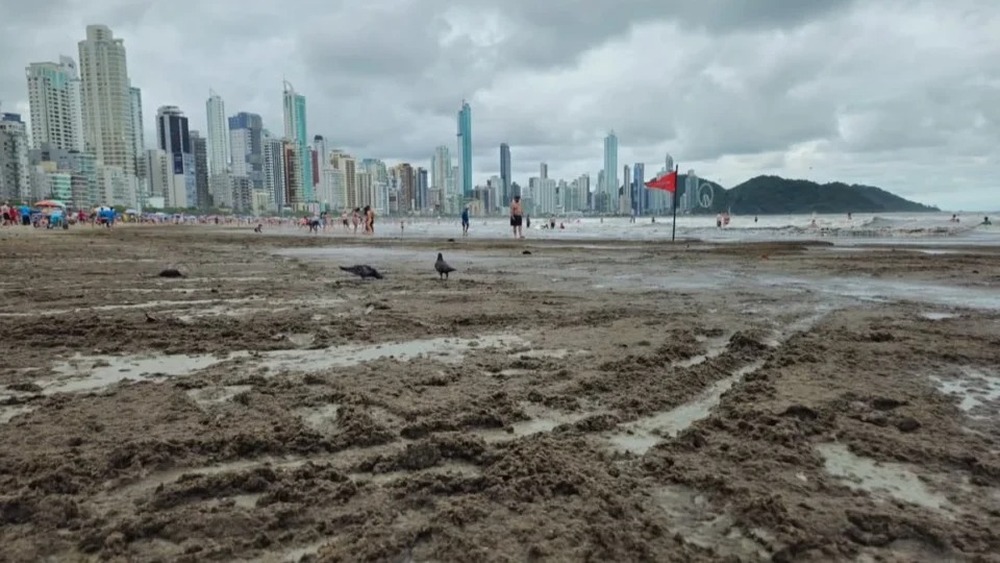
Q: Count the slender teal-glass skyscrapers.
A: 3